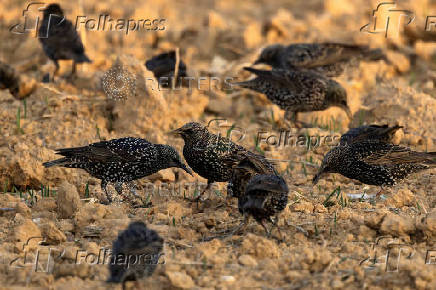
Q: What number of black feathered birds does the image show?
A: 11